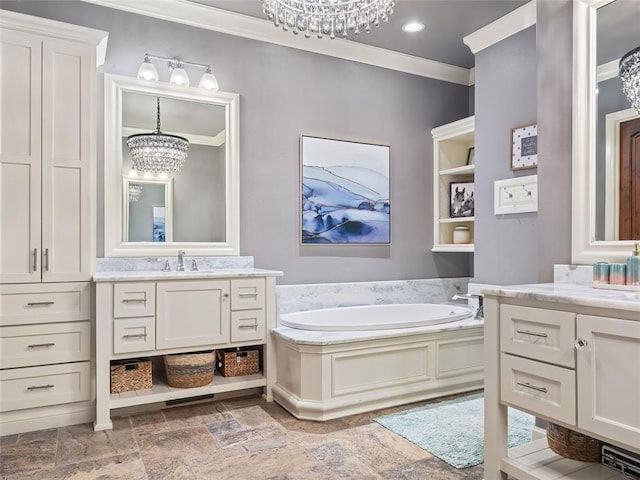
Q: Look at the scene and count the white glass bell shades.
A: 3